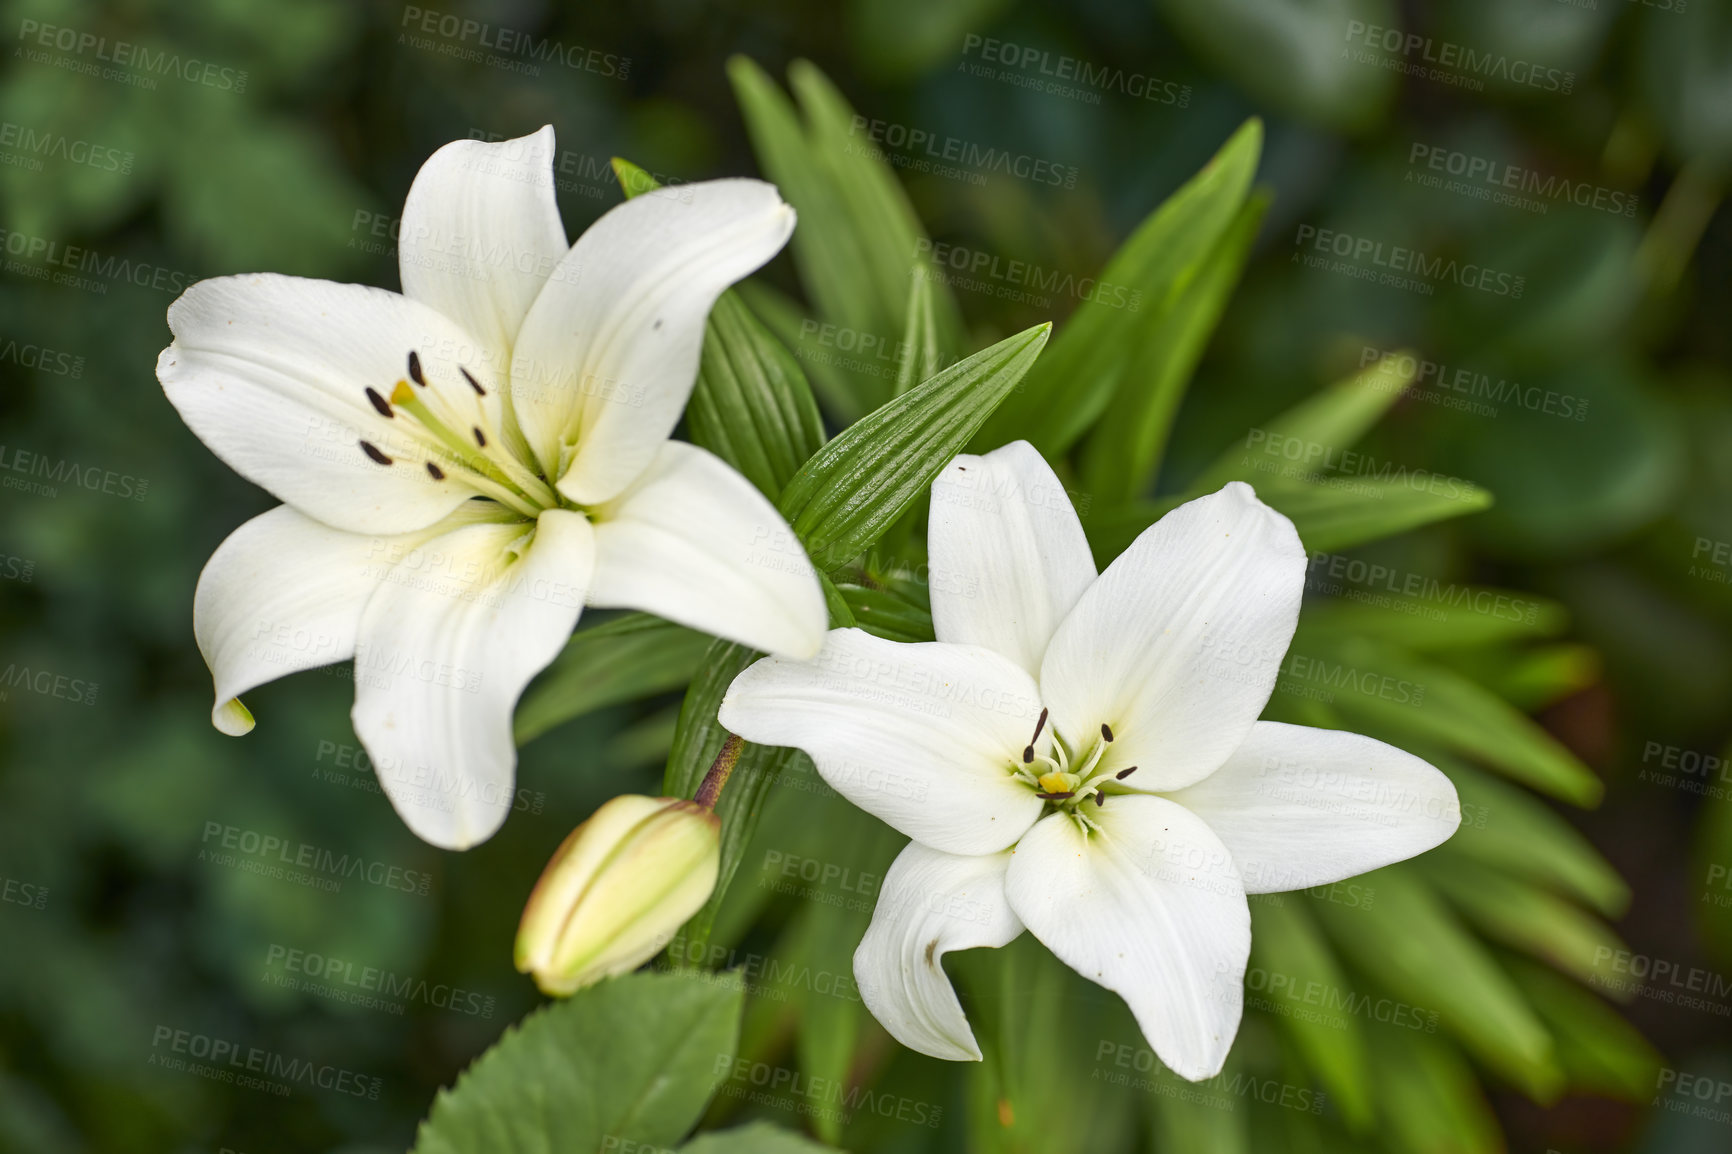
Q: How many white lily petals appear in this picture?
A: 12